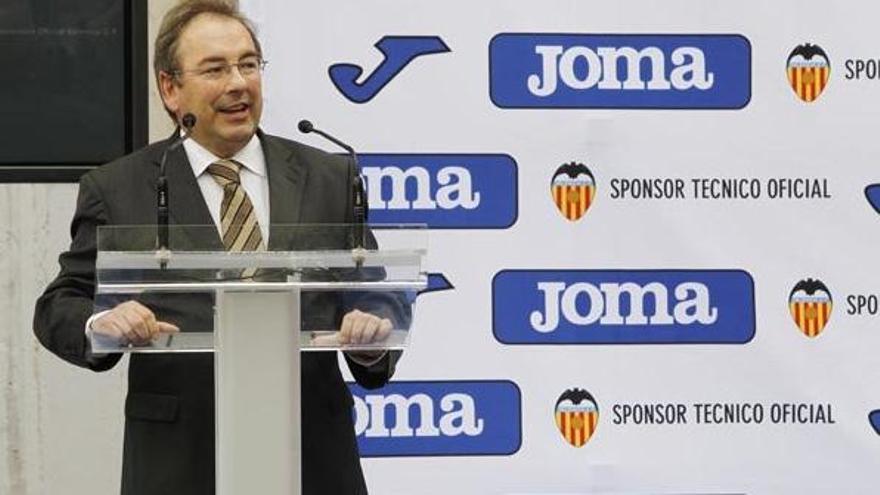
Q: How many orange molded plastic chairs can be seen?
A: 0